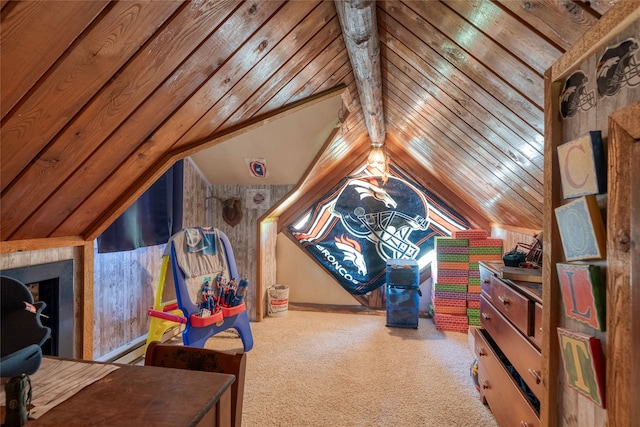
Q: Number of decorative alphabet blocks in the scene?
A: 4